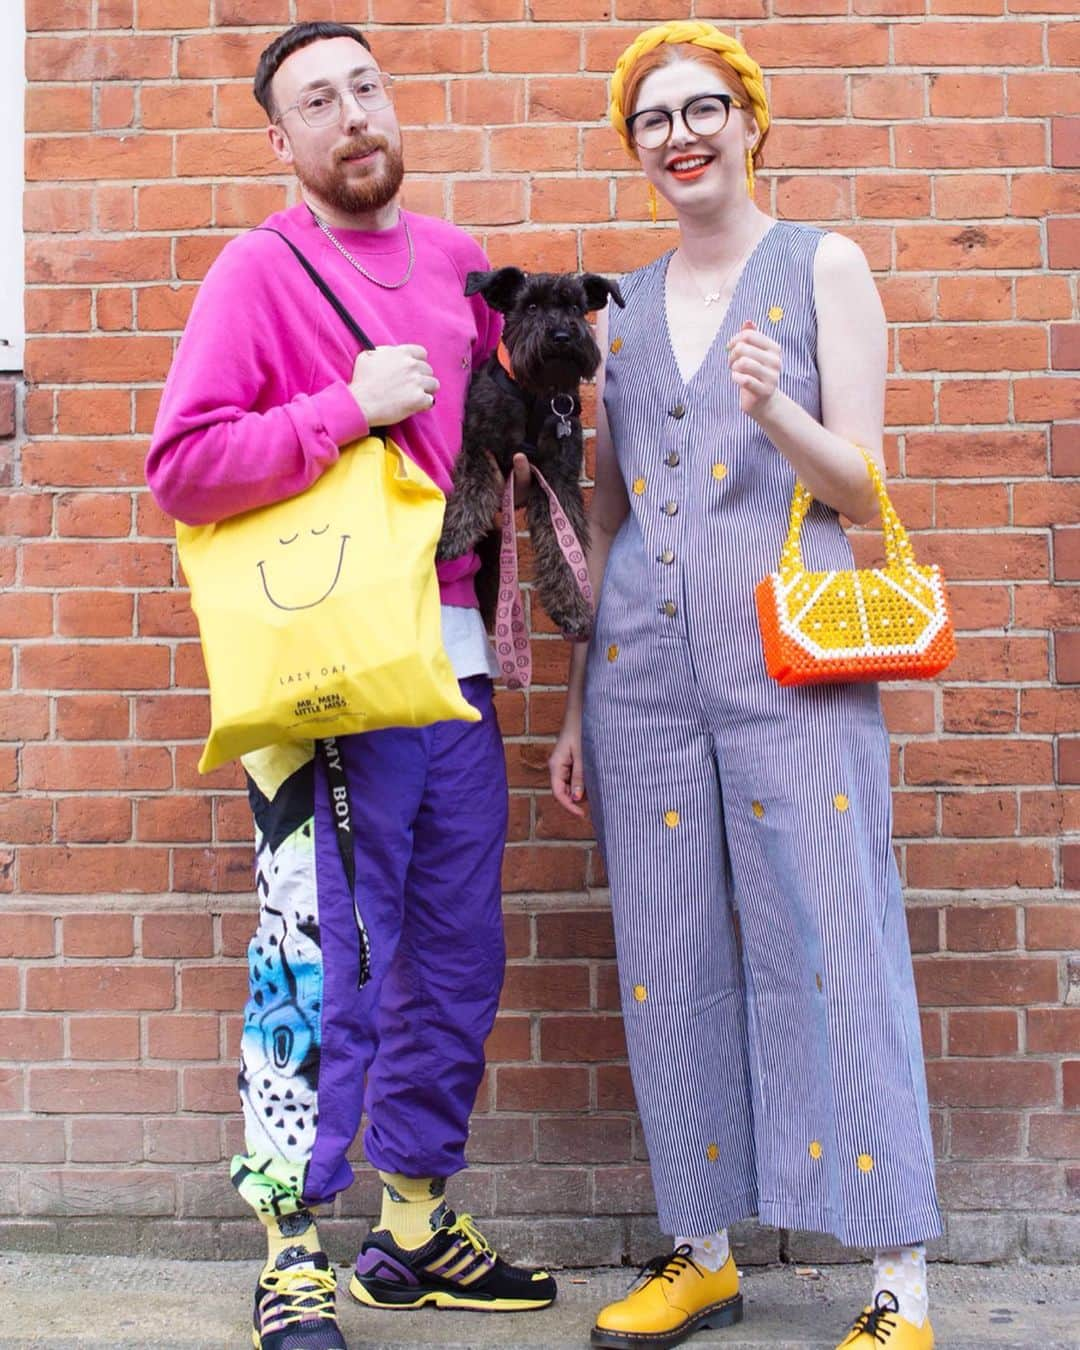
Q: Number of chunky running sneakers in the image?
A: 2